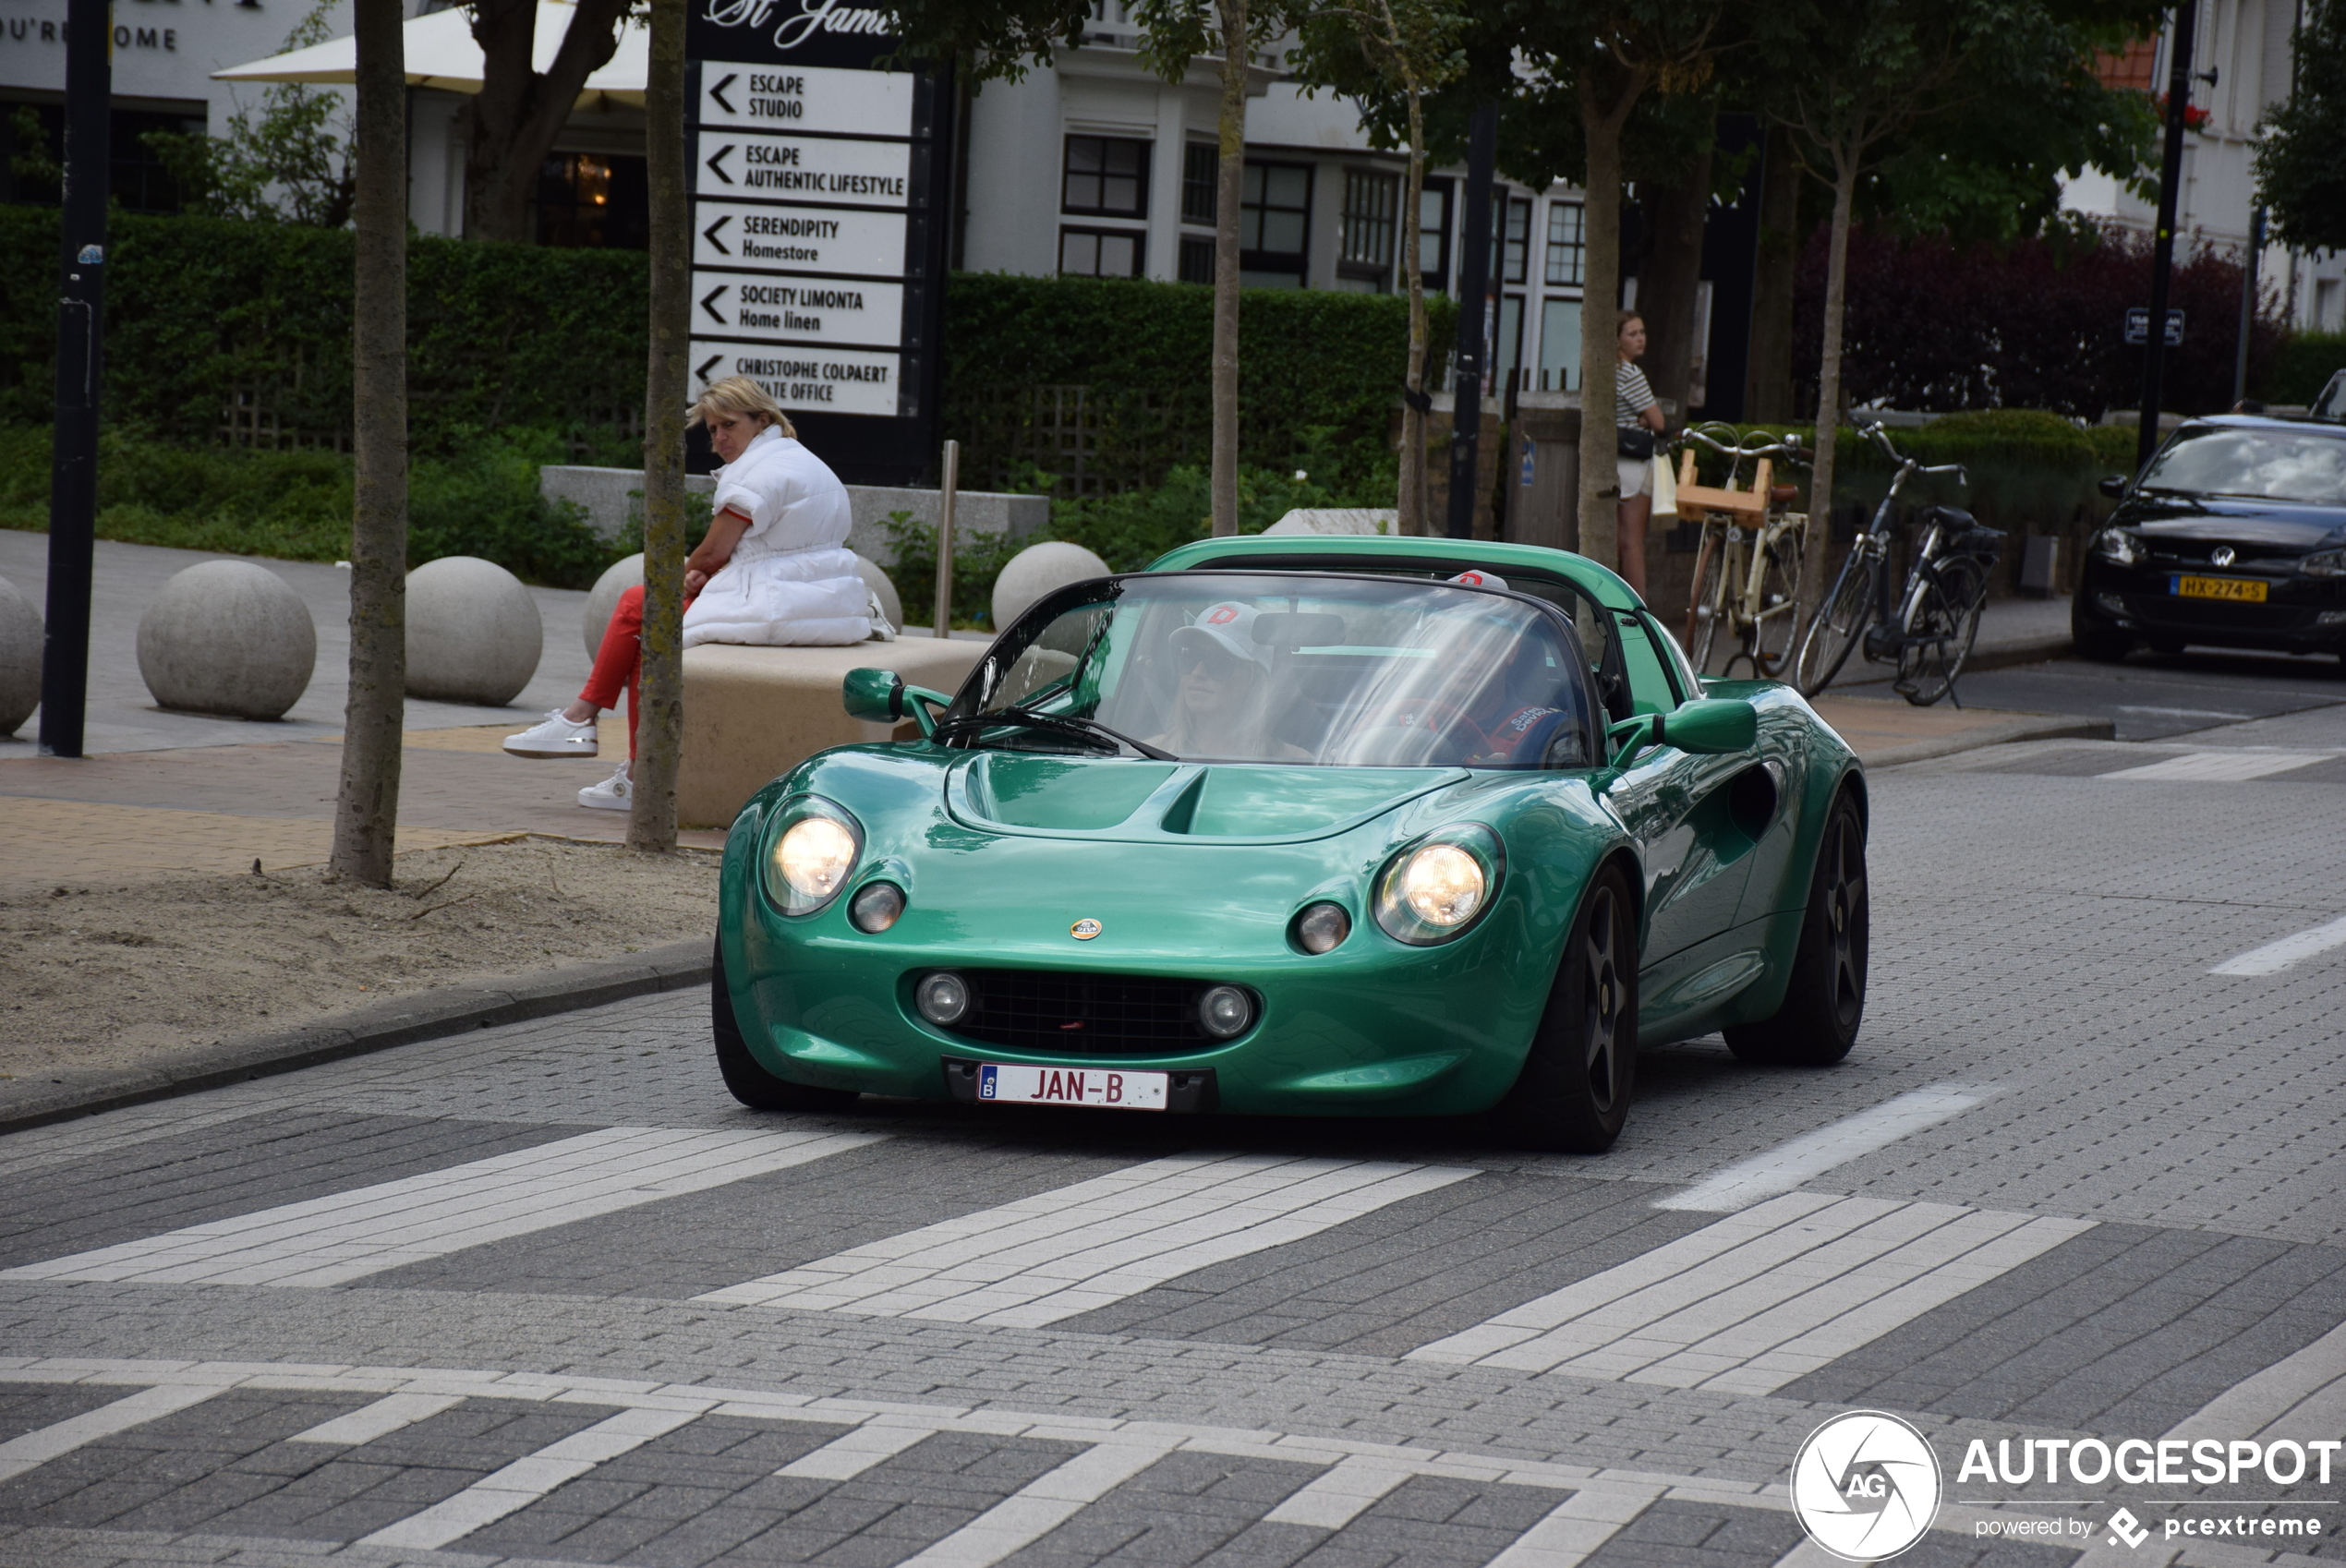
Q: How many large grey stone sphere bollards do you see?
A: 6